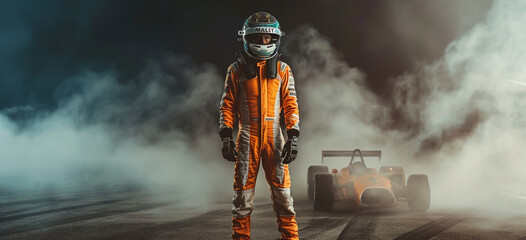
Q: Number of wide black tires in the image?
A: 4